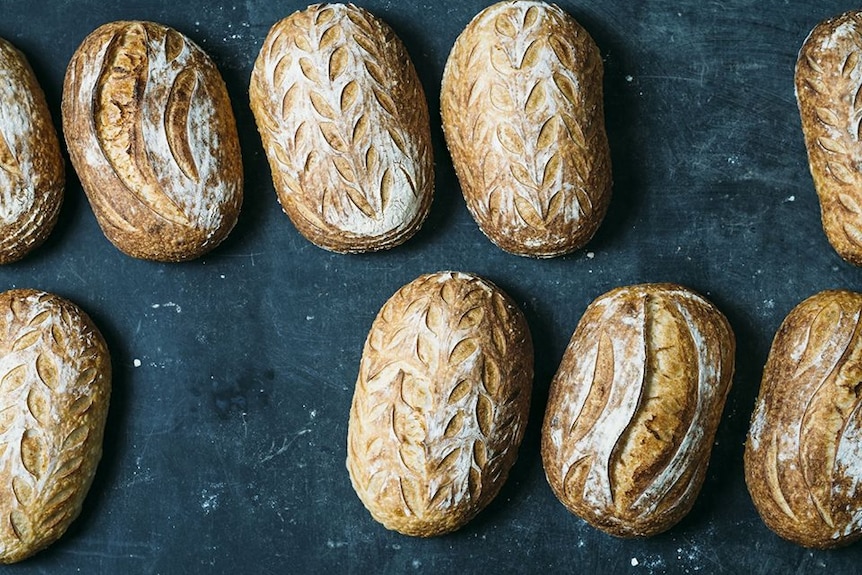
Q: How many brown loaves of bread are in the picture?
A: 9